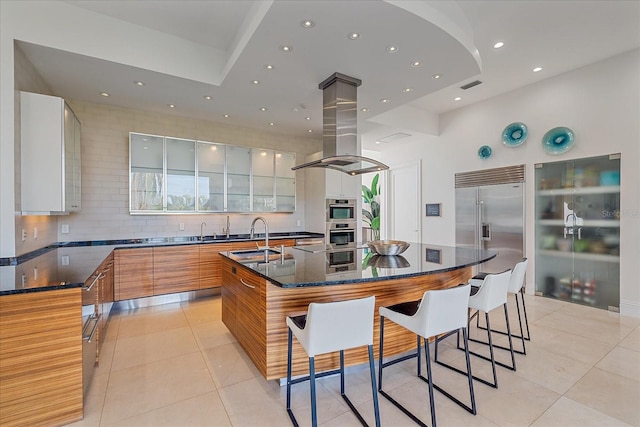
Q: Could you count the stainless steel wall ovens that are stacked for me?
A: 2